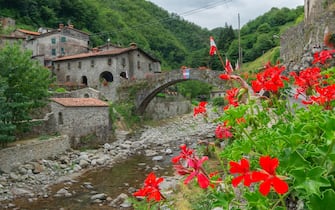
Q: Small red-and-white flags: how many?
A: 2